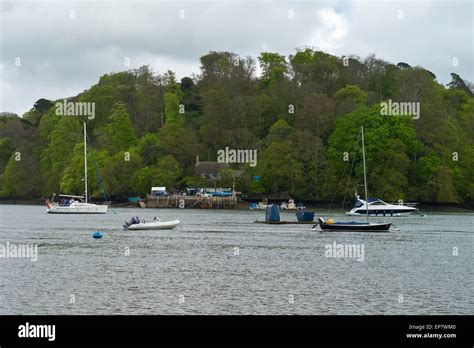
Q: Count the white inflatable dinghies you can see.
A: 1